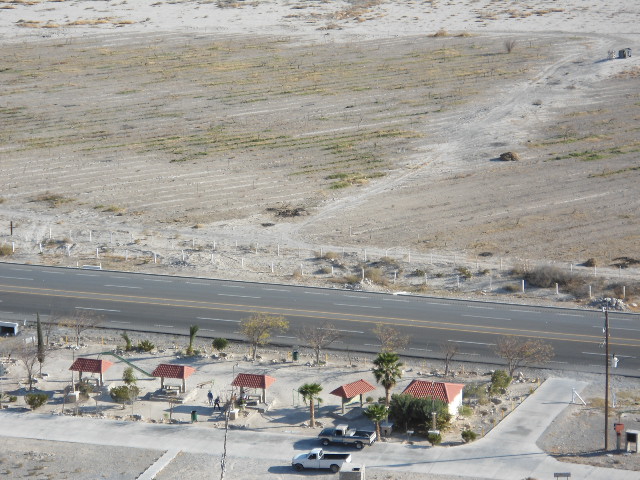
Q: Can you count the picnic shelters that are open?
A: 4